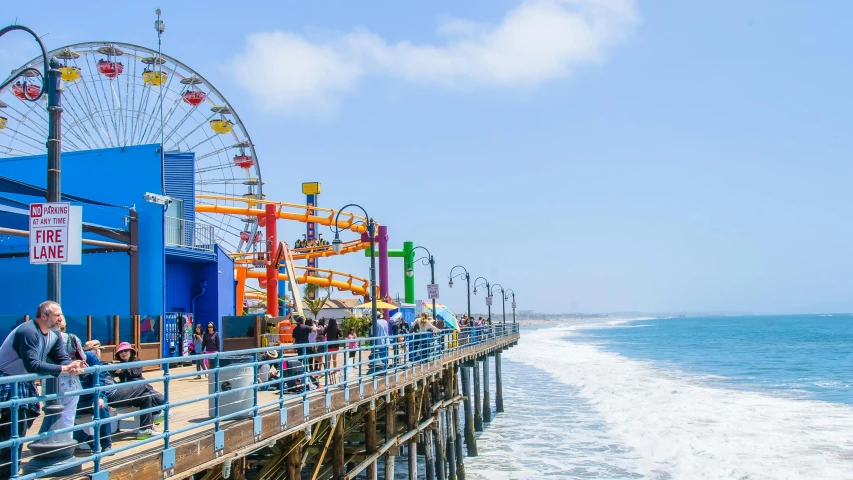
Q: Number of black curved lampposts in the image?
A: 7